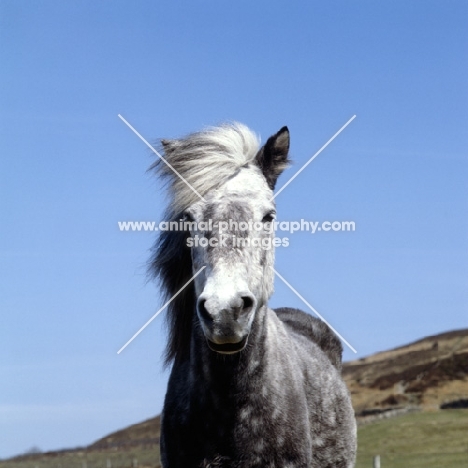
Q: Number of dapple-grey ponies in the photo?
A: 1